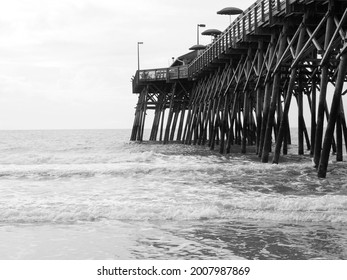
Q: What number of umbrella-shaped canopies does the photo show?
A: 3